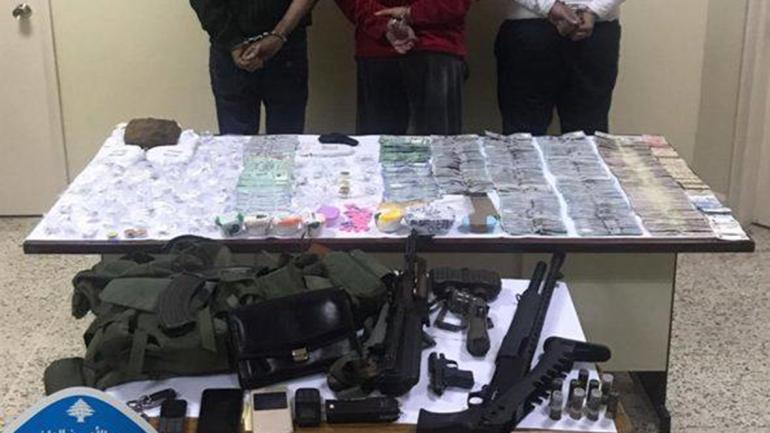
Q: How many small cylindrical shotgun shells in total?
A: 9